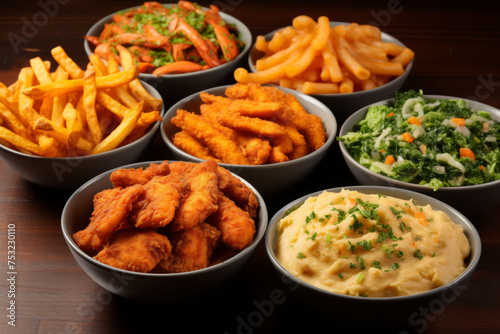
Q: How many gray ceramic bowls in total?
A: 7